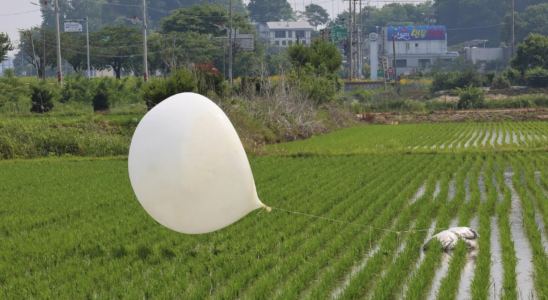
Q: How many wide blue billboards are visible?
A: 1